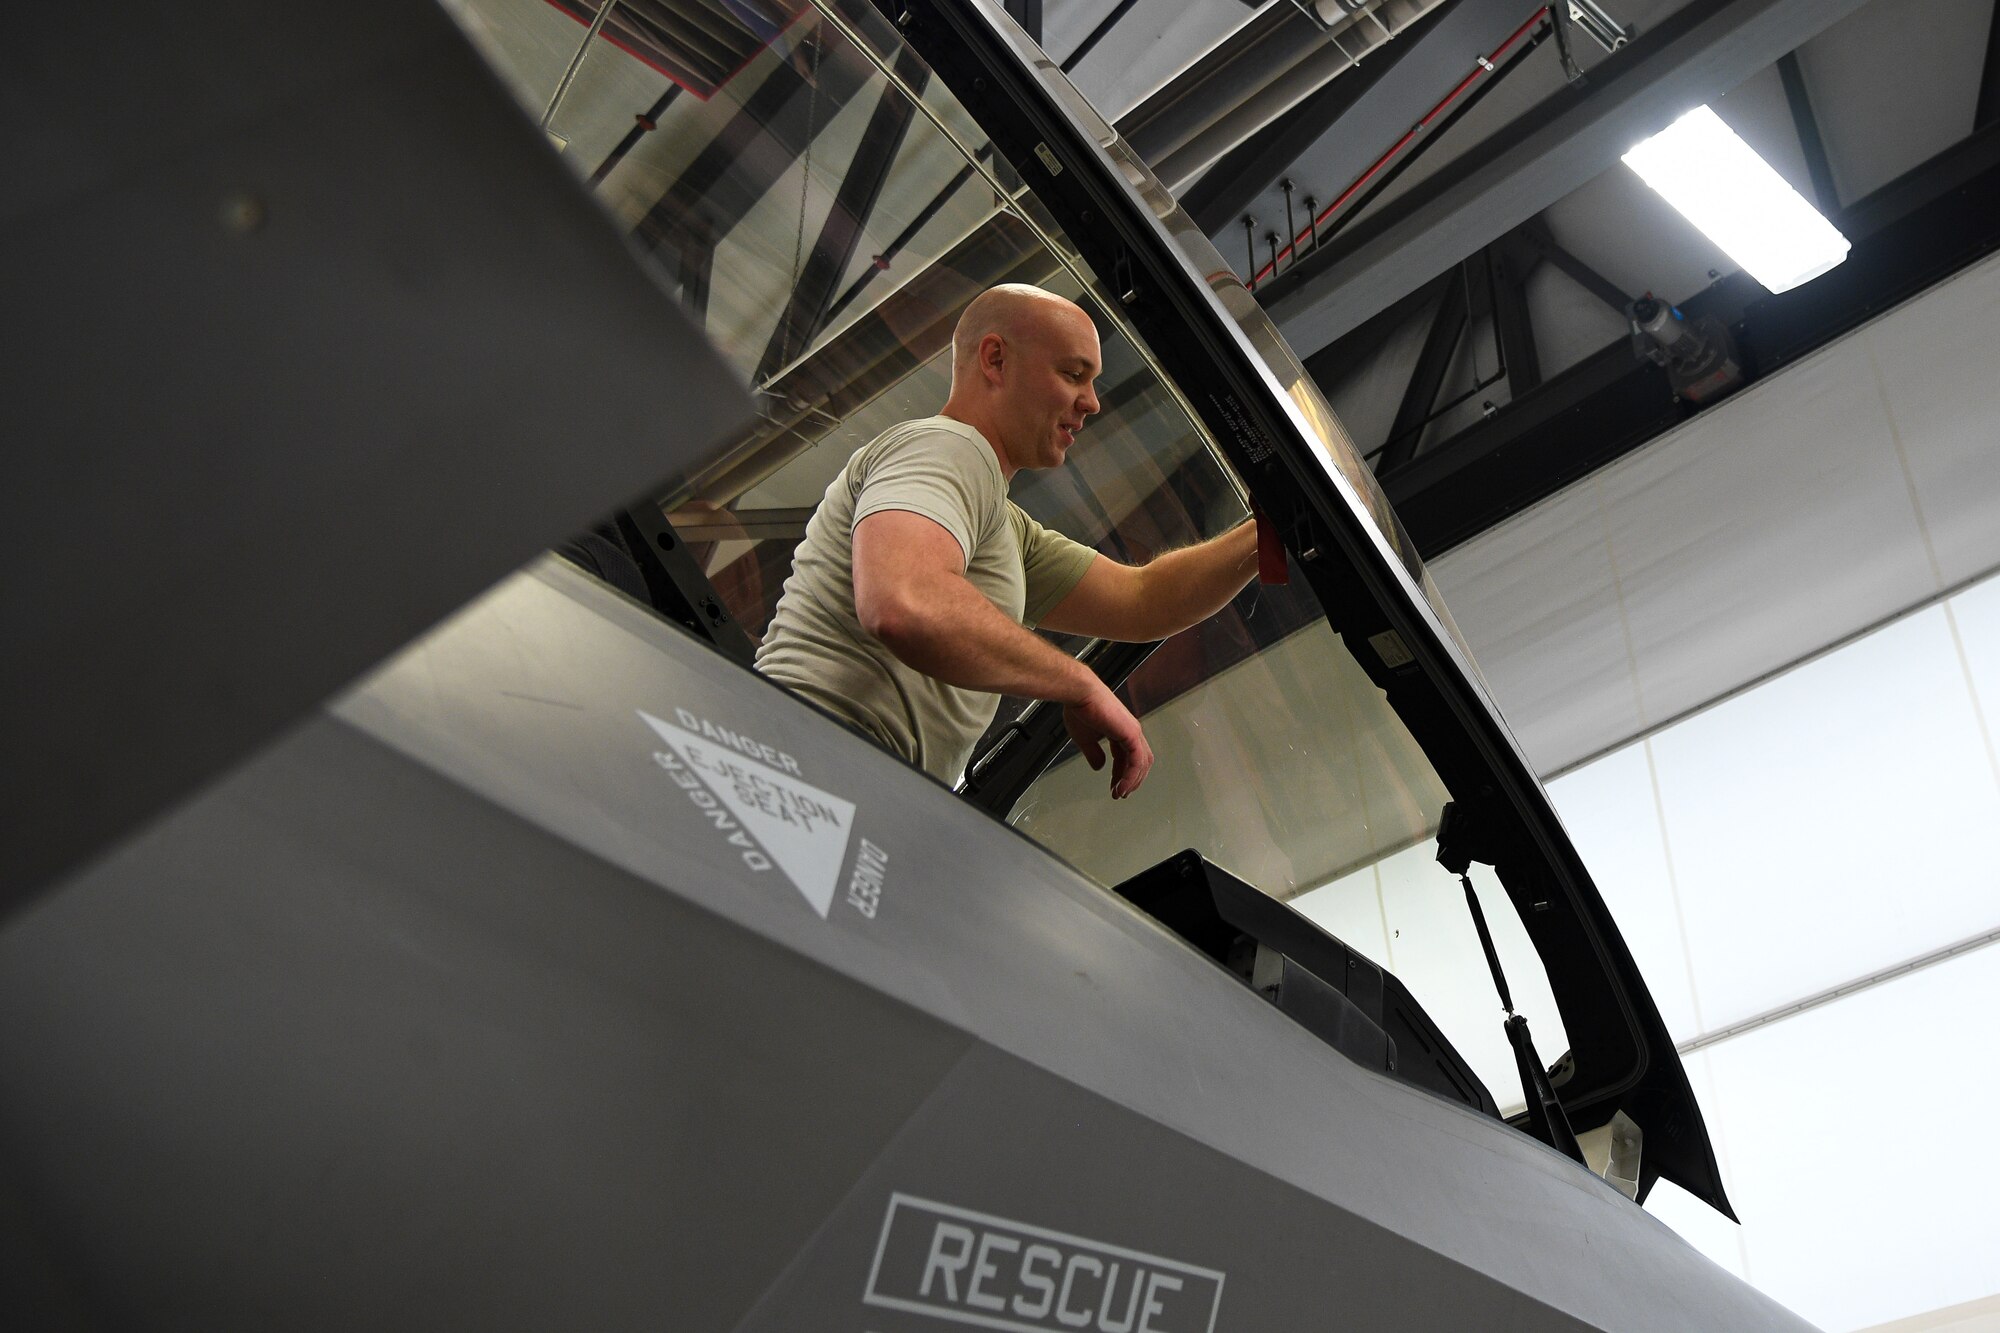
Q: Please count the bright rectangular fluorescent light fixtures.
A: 1